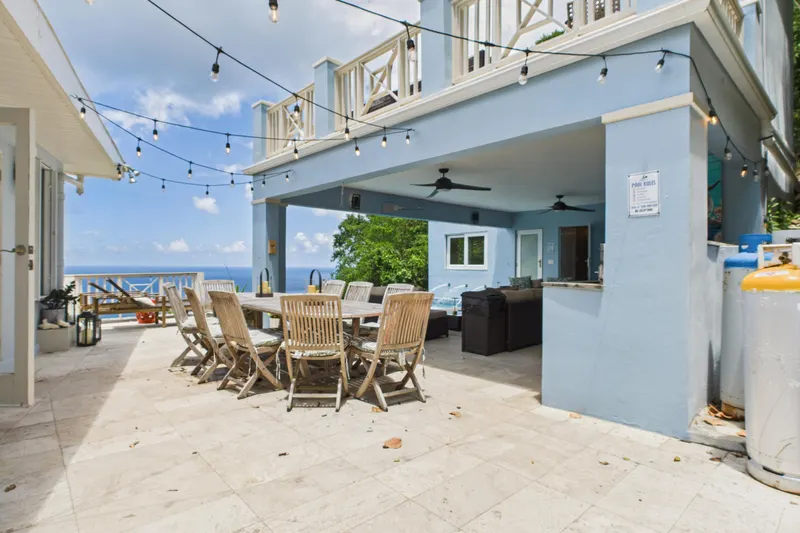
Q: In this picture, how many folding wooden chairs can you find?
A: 9